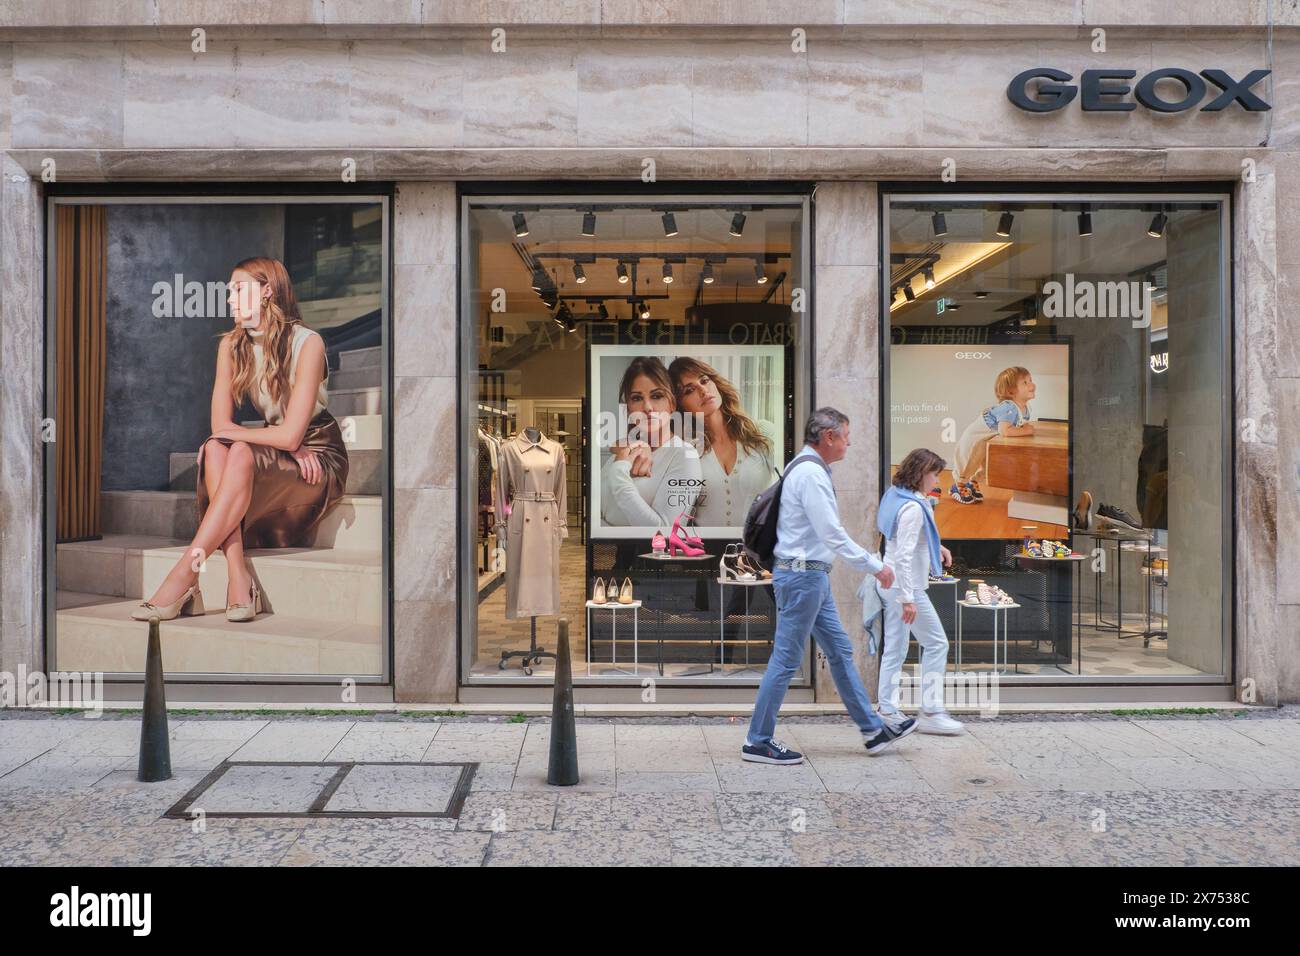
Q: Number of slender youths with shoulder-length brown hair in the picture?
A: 1